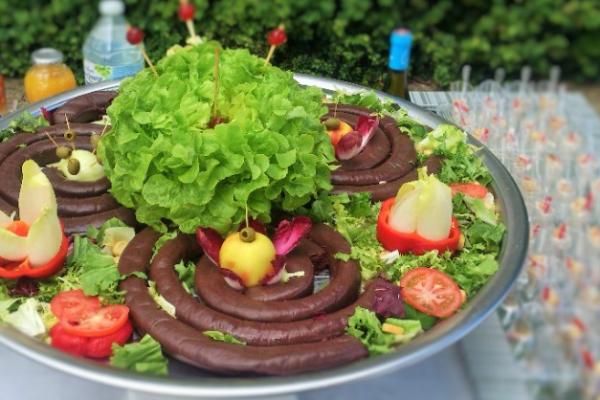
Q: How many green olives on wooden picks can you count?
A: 6